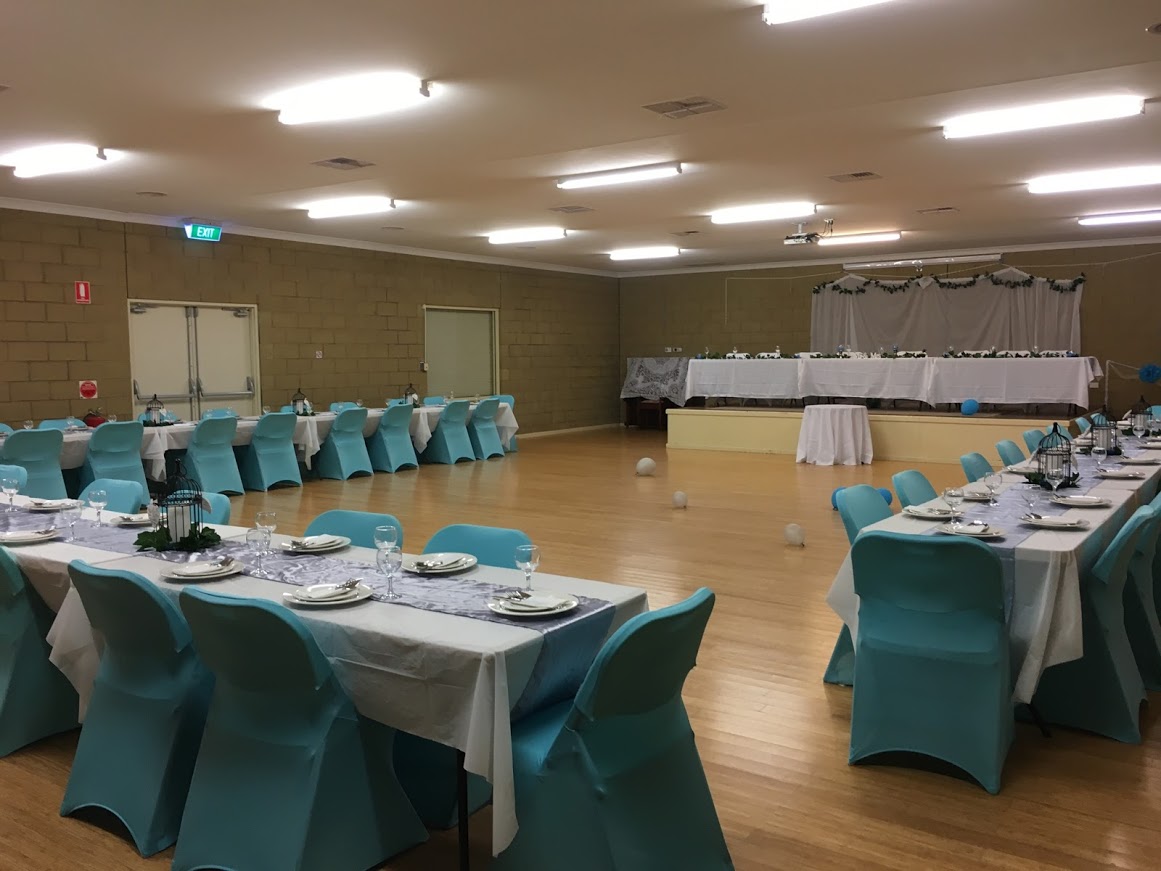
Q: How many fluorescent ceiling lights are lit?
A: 12